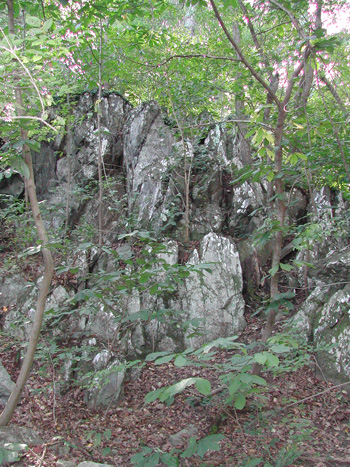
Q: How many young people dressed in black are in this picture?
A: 0